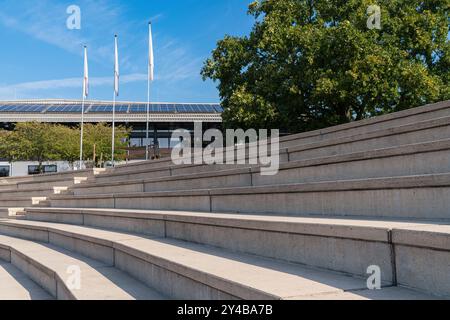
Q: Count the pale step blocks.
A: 5